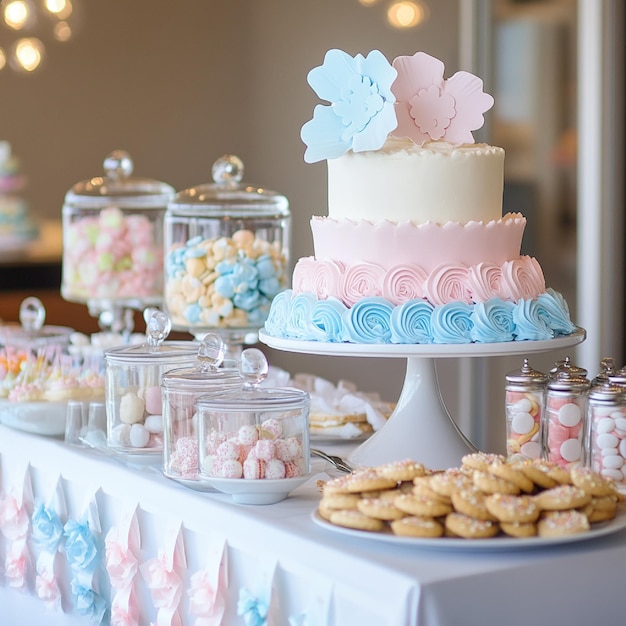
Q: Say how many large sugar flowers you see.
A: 2